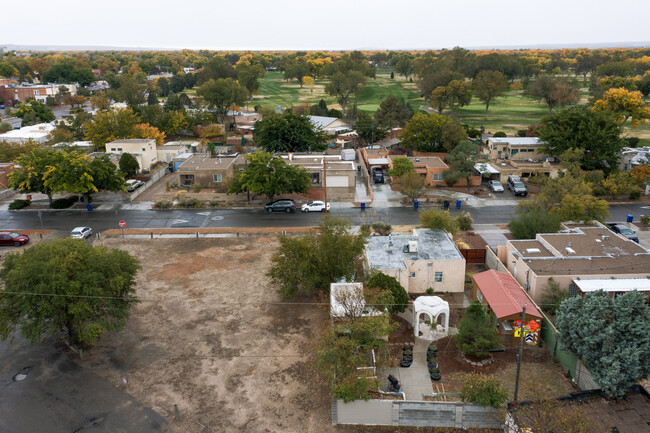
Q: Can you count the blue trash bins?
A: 5